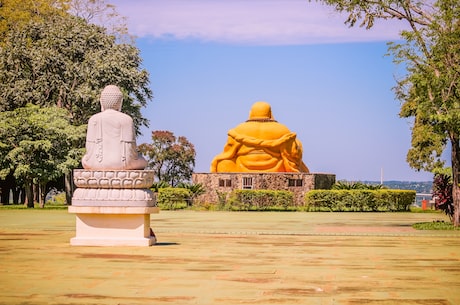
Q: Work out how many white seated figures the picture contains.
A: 1